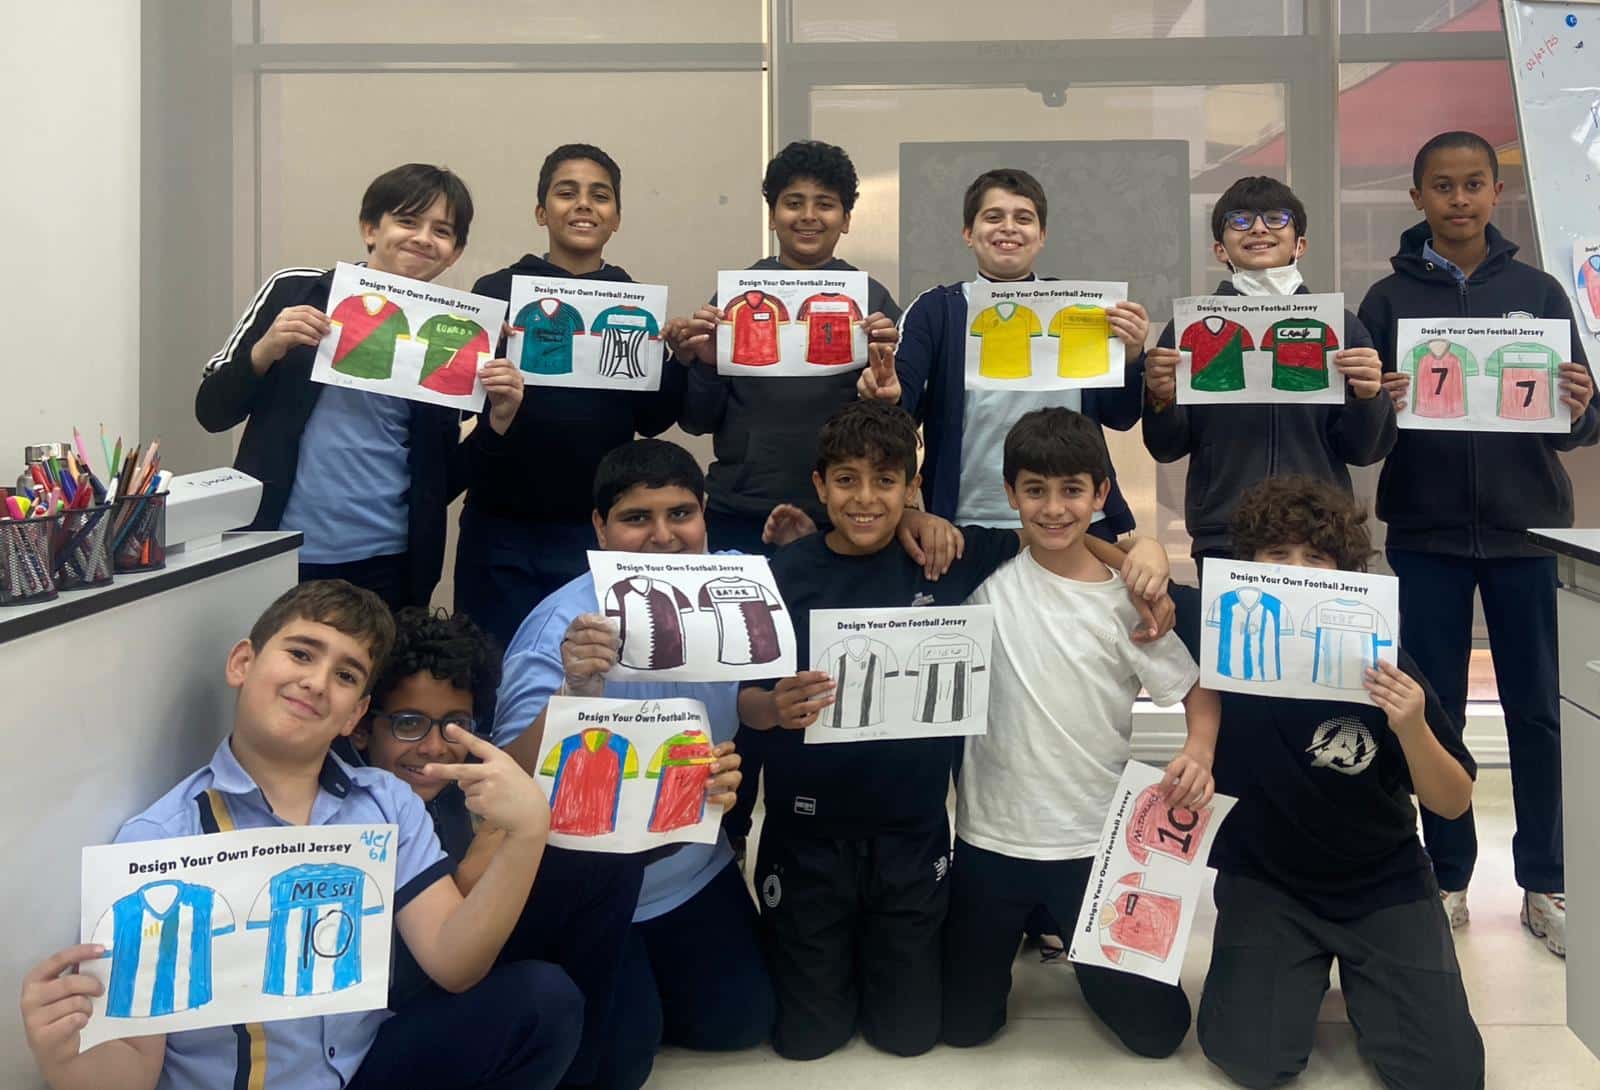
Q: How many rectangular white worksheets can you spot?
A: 12